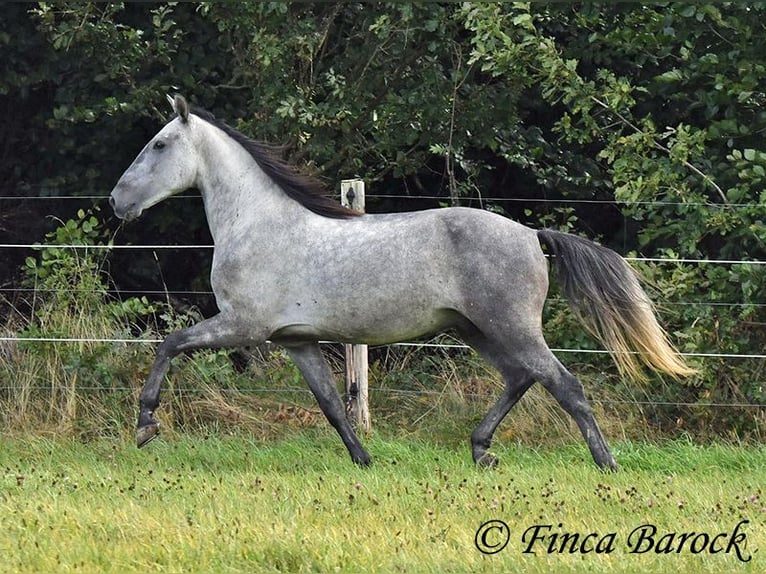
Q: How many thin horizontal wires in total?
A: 5